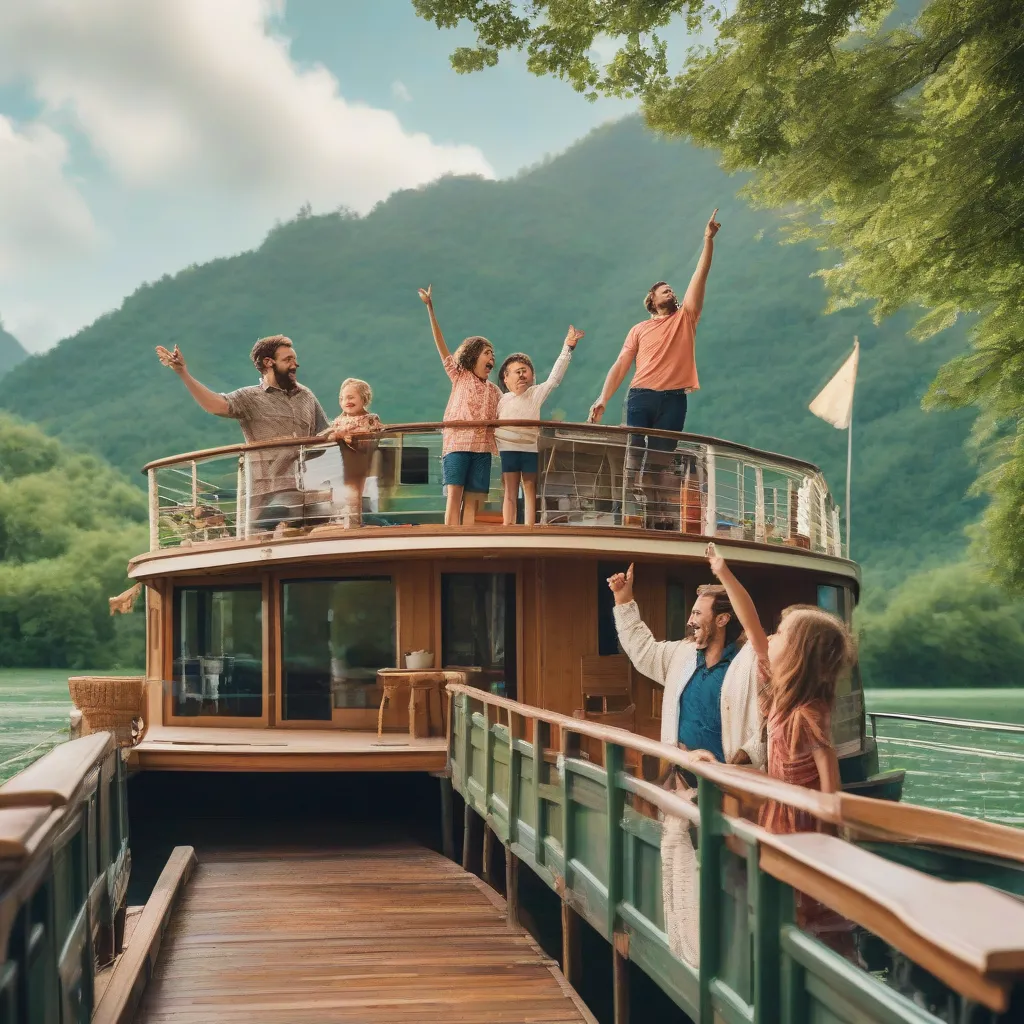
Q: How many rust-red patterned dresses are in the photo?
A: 1